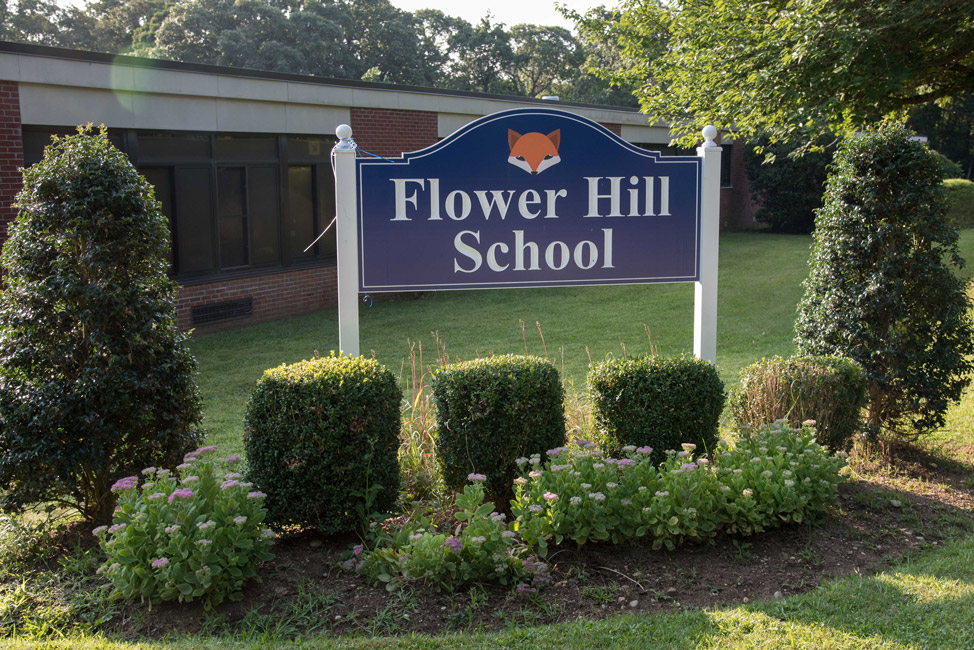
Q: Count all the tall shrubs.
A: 2